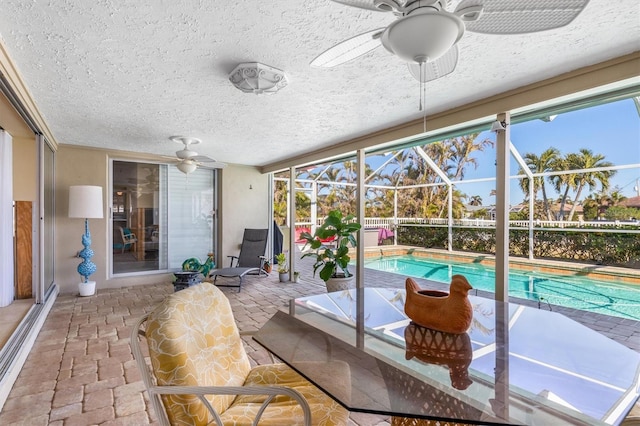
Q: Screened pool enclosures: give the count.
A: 1